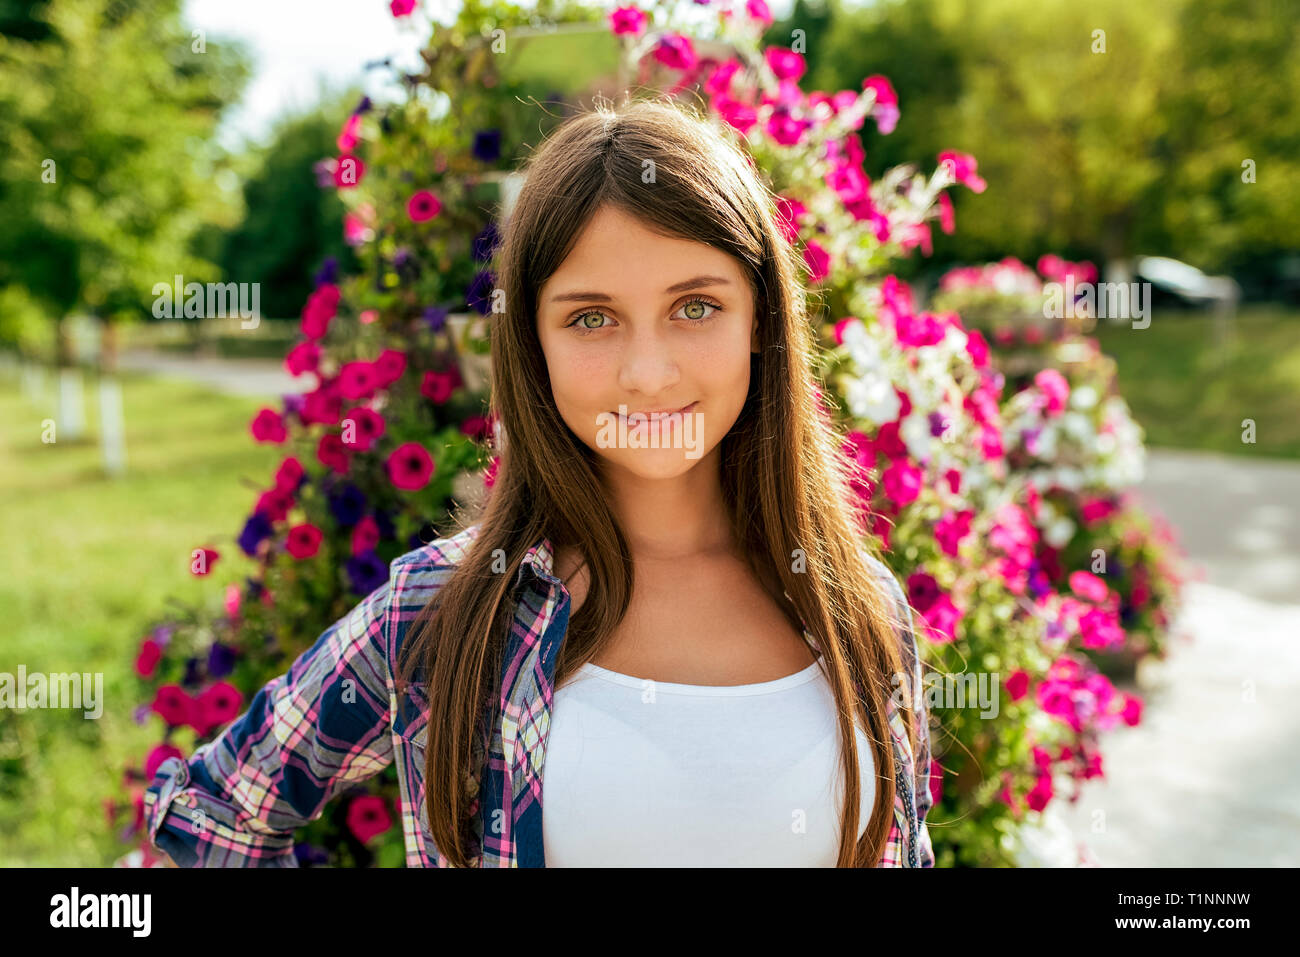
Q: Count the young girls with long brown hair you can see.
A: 1